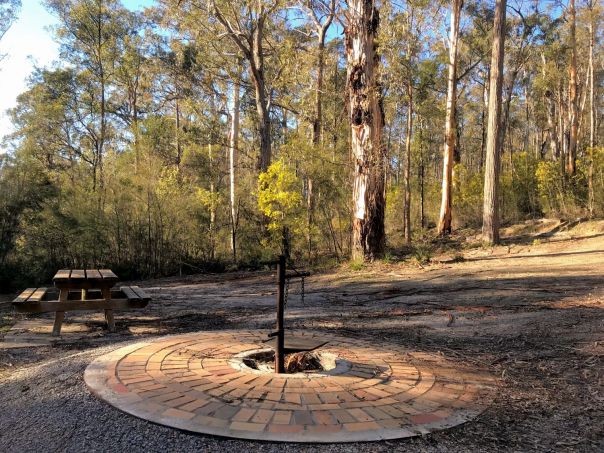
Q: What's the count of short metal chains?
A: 2